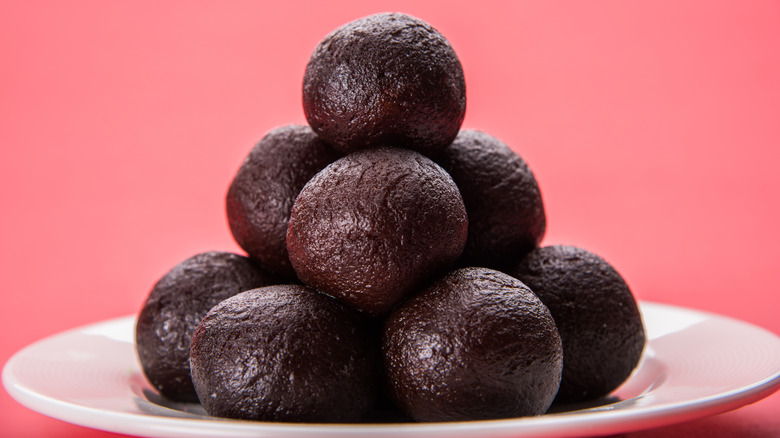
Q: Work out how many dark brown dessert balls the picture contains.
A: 8